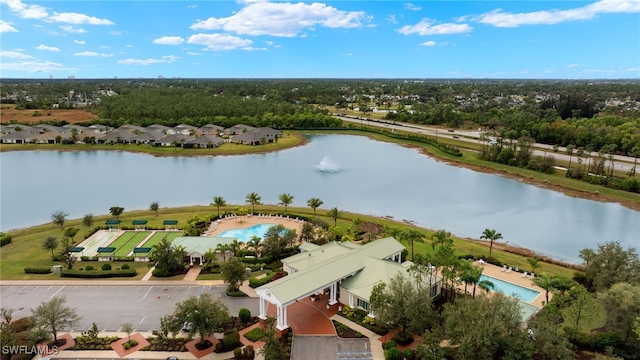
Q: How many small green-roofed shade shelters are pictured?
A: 6